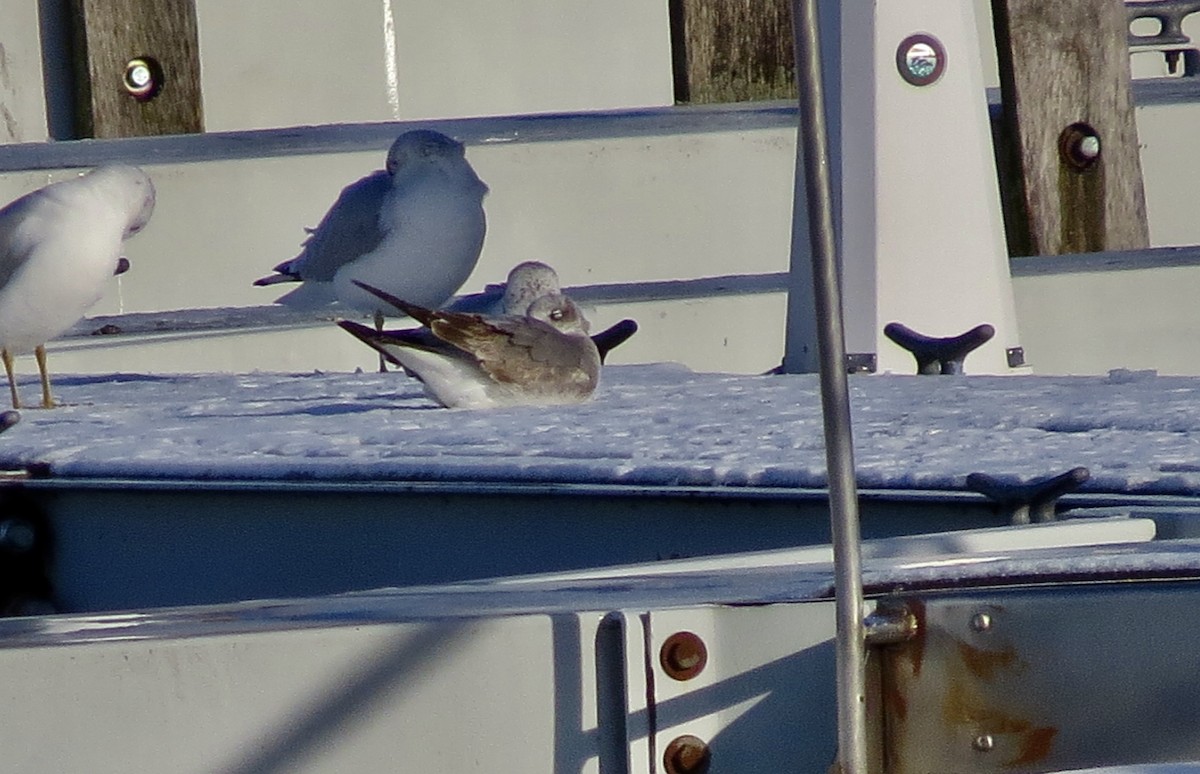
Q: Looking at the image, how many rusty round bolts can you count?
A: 2